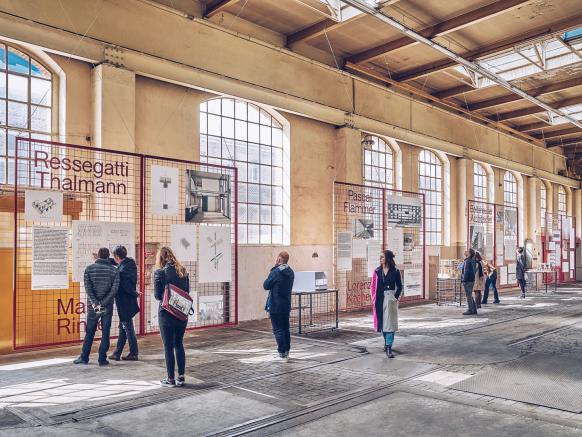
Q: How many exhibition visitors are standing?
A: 9